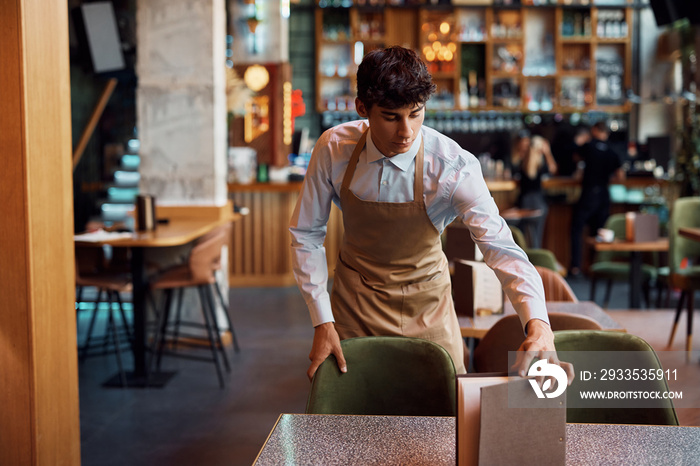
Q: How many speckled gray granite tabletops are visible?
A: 2